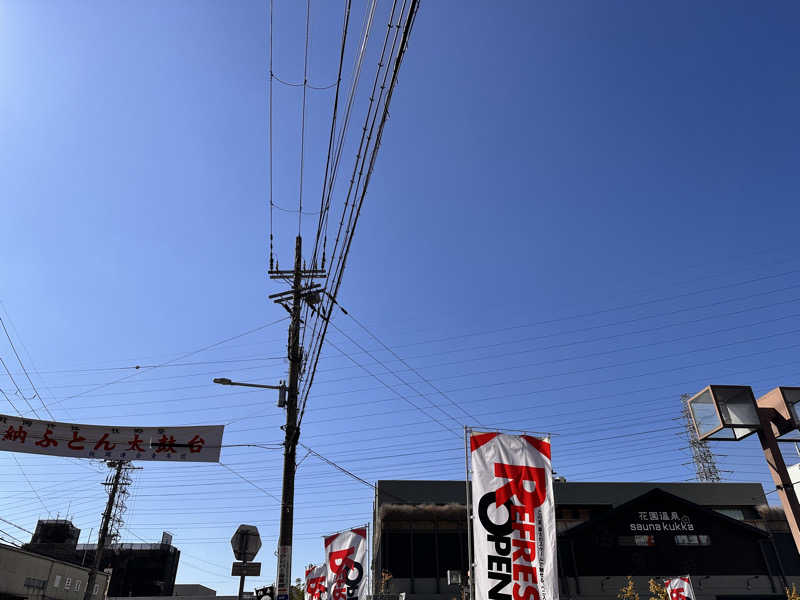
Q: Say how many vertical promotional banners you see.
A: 4